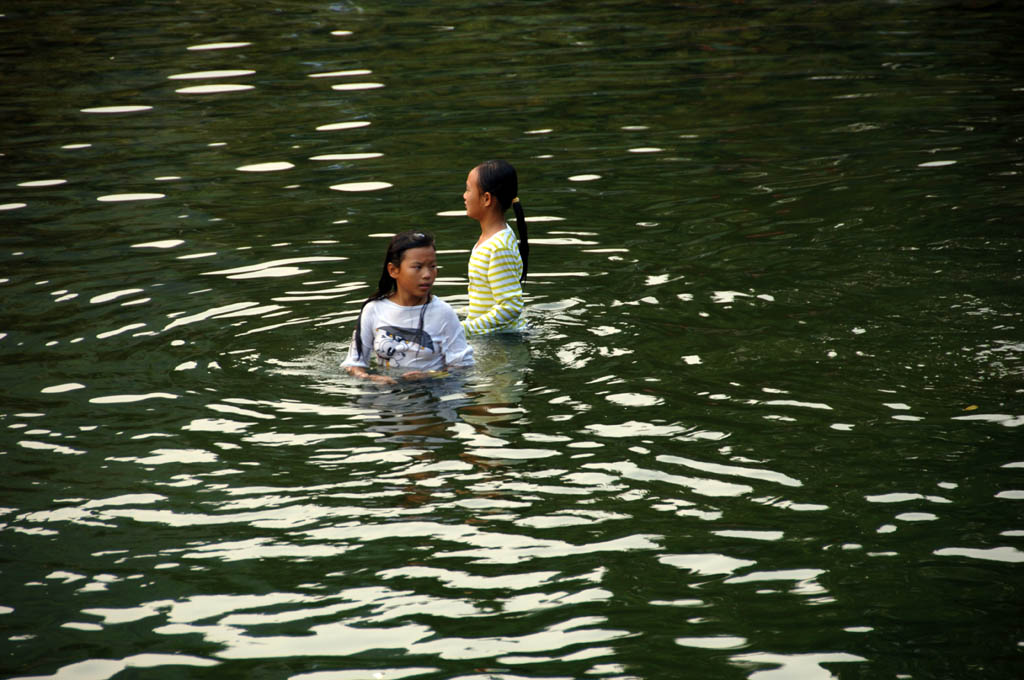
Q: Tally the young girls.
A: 2